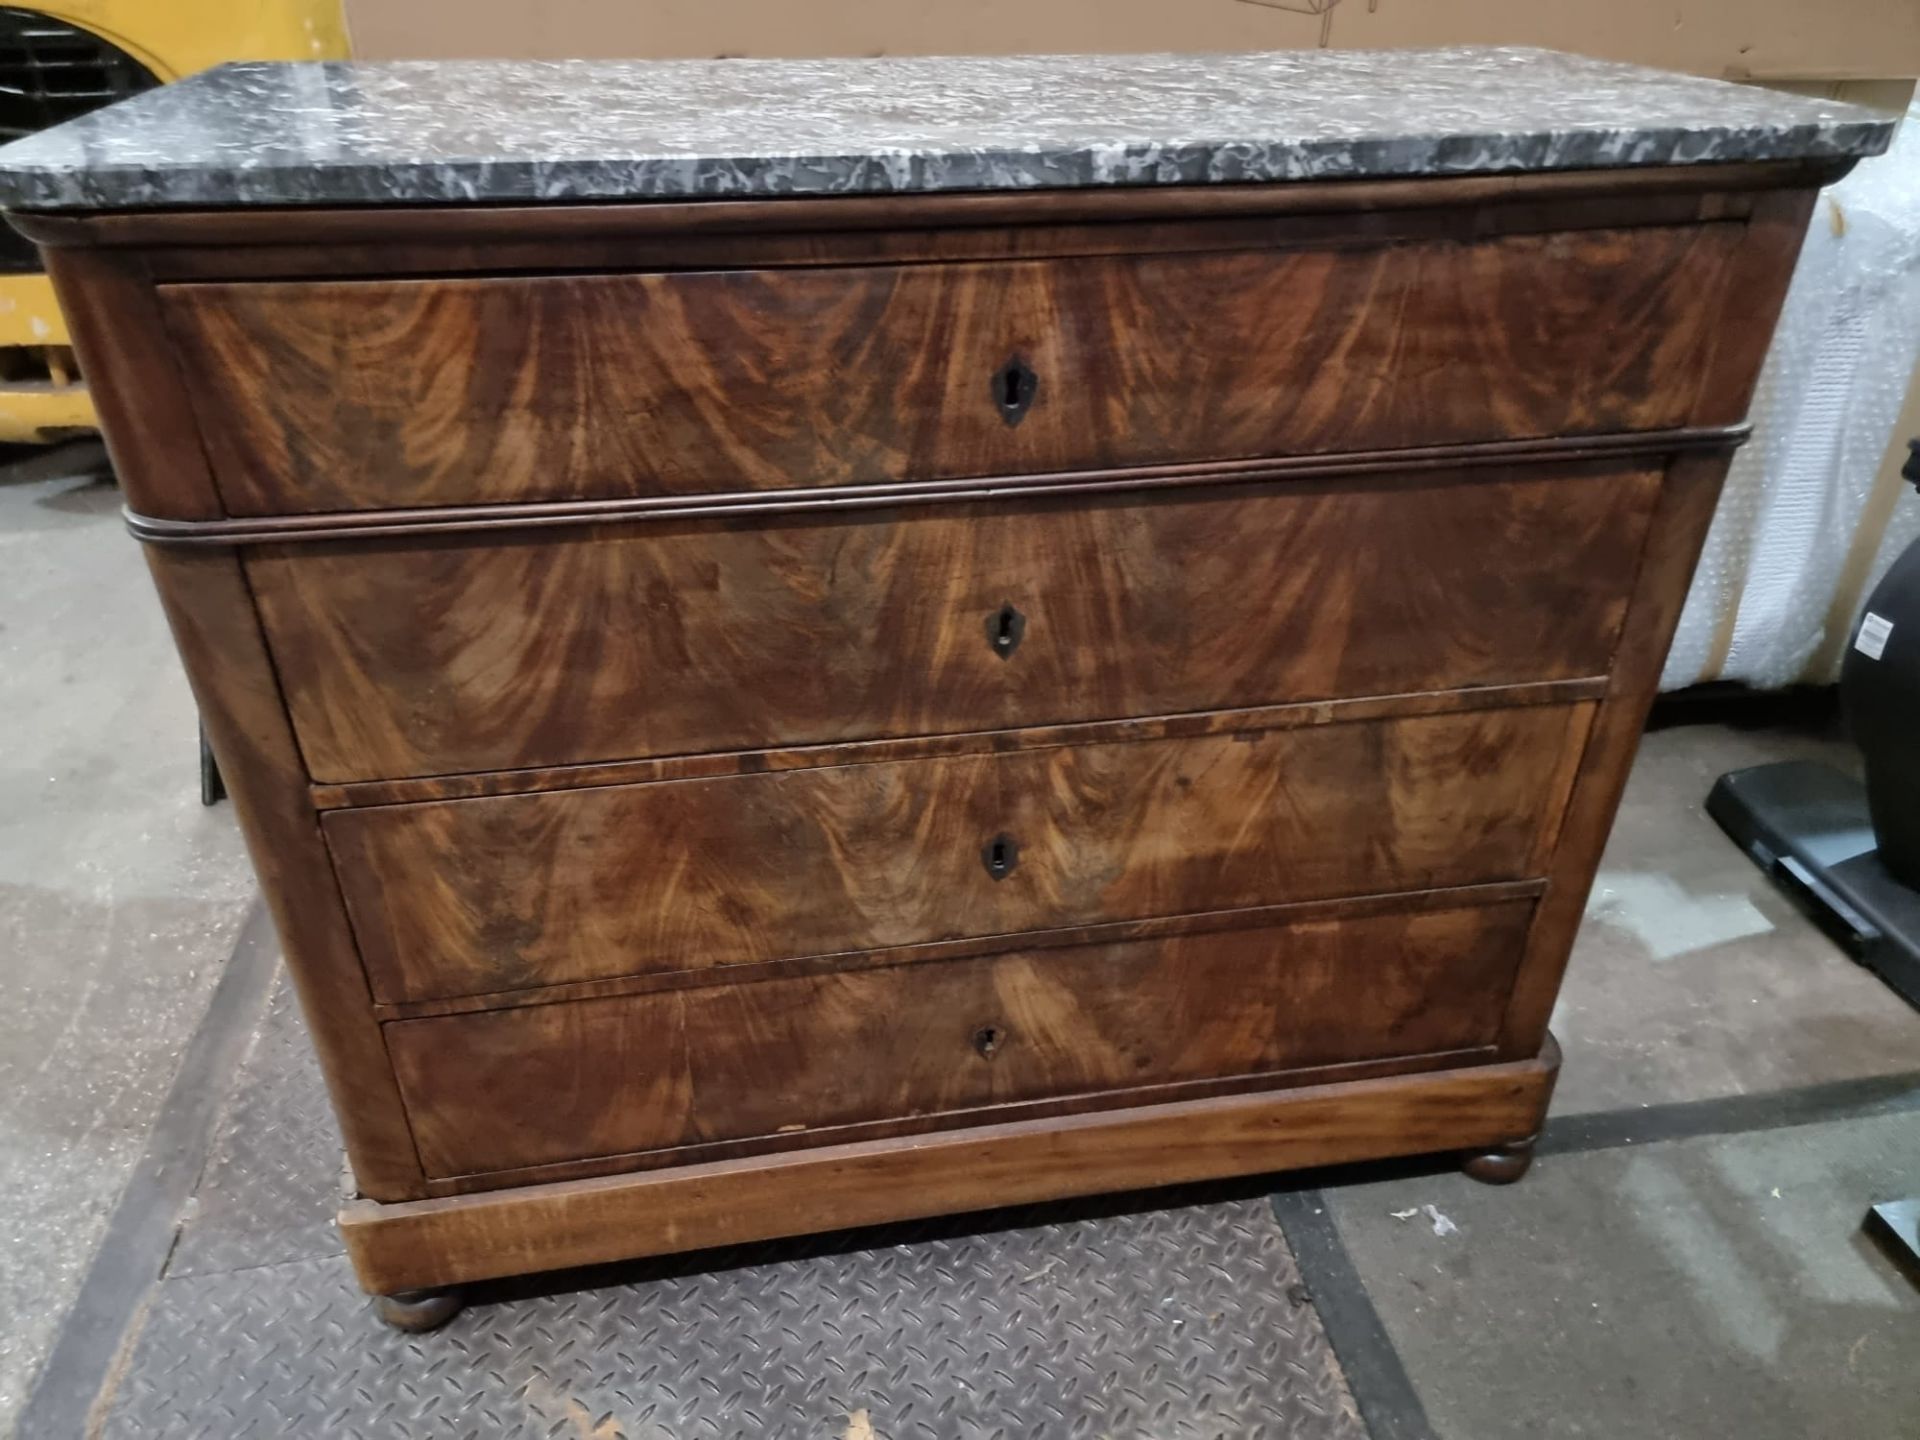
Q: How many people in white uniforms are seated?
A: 0